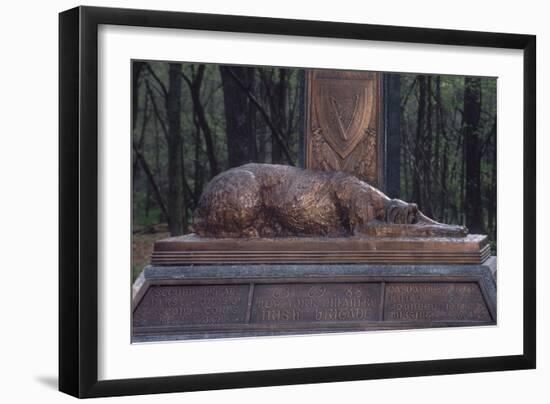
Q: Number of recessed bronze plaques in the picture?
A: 3